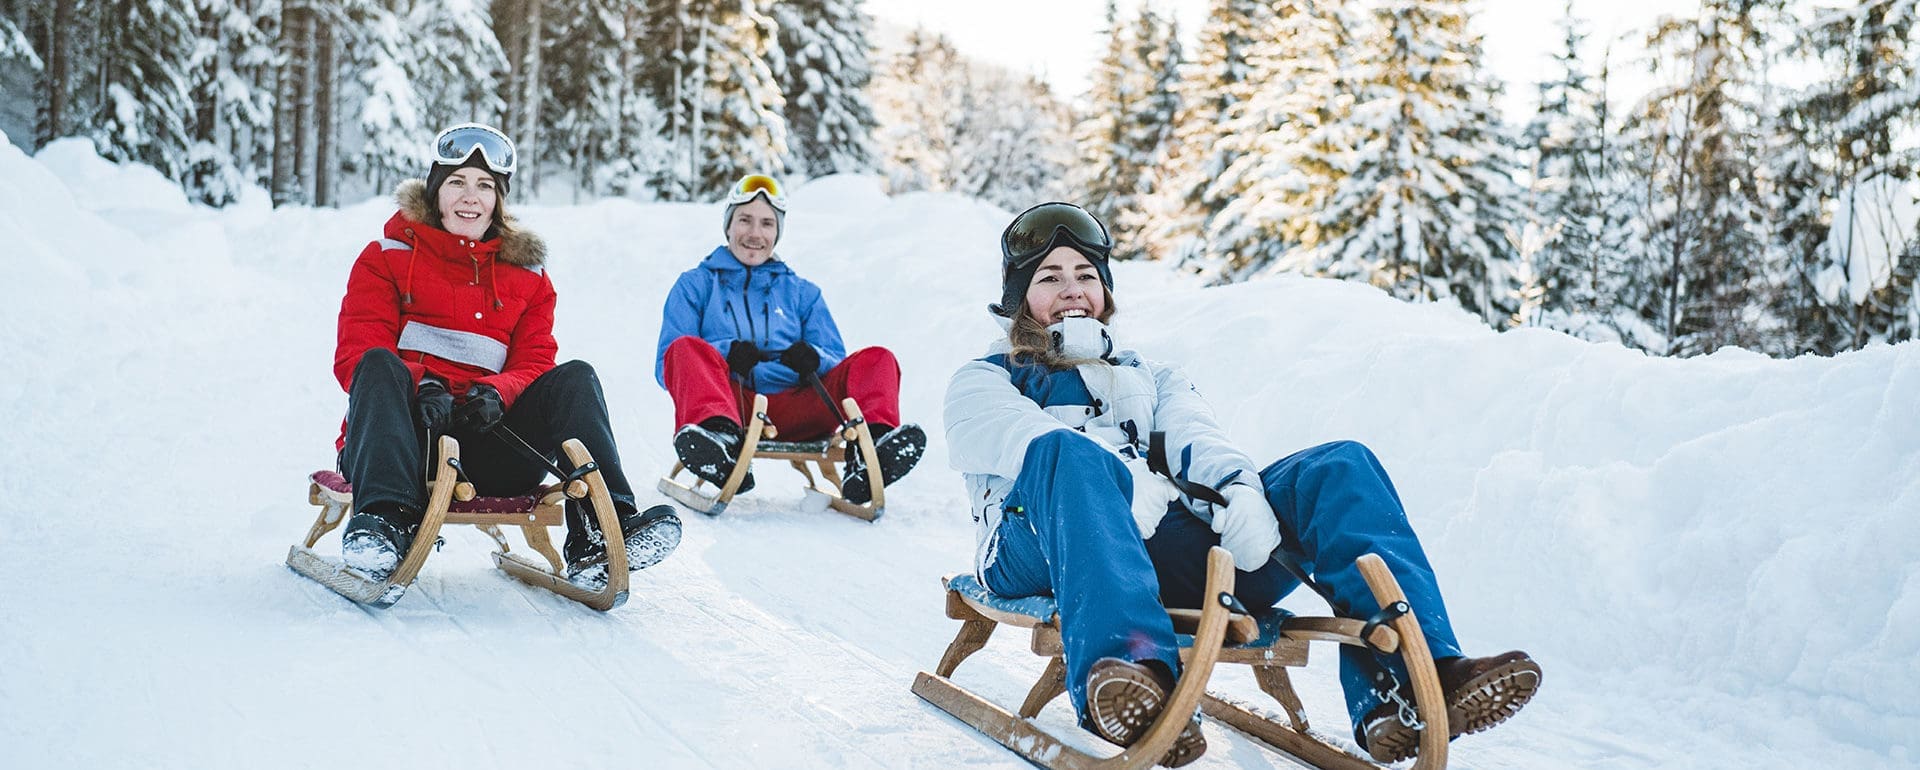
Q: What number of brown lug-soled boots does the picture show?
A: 2